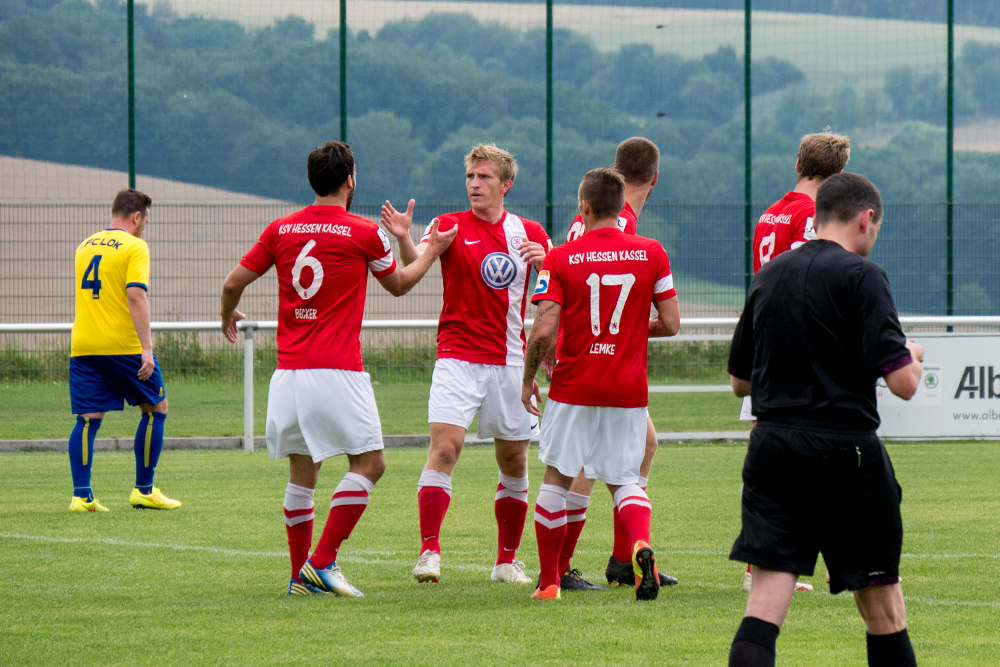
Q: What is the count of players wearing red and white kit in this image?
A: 5